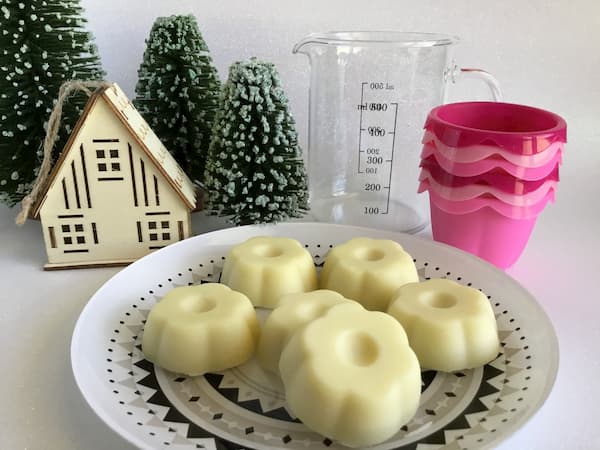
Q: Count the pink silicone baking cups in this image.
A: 6